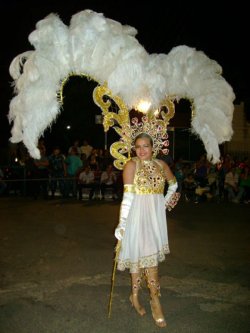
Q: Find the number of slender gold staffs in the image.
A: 1